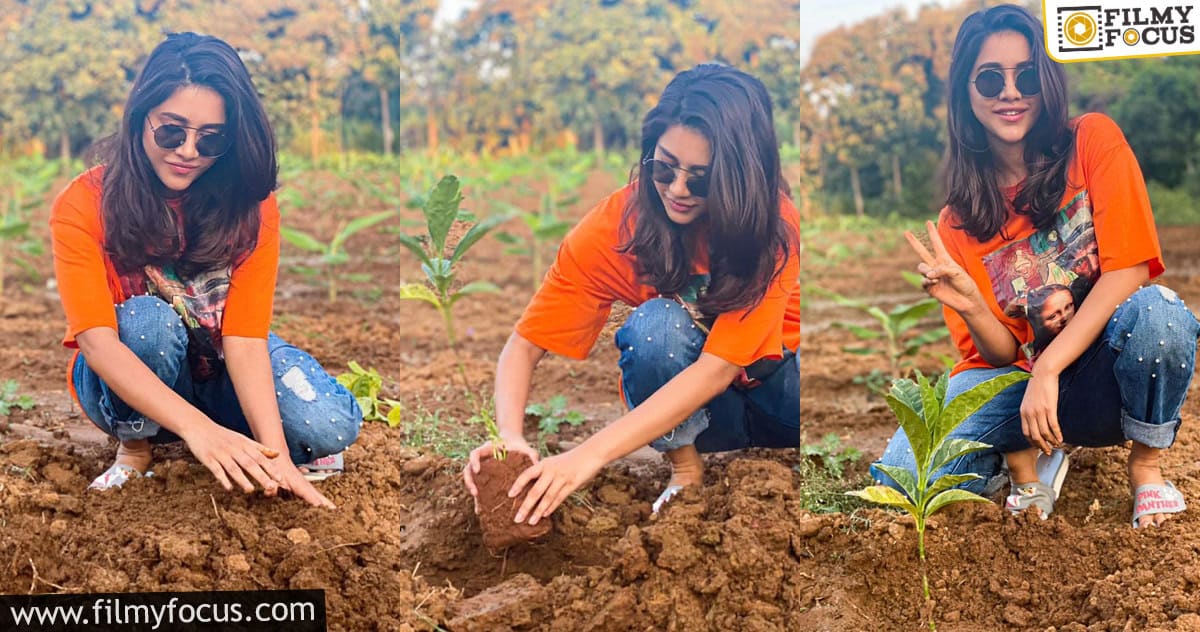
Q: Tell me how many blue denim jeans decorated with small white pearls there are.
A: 3